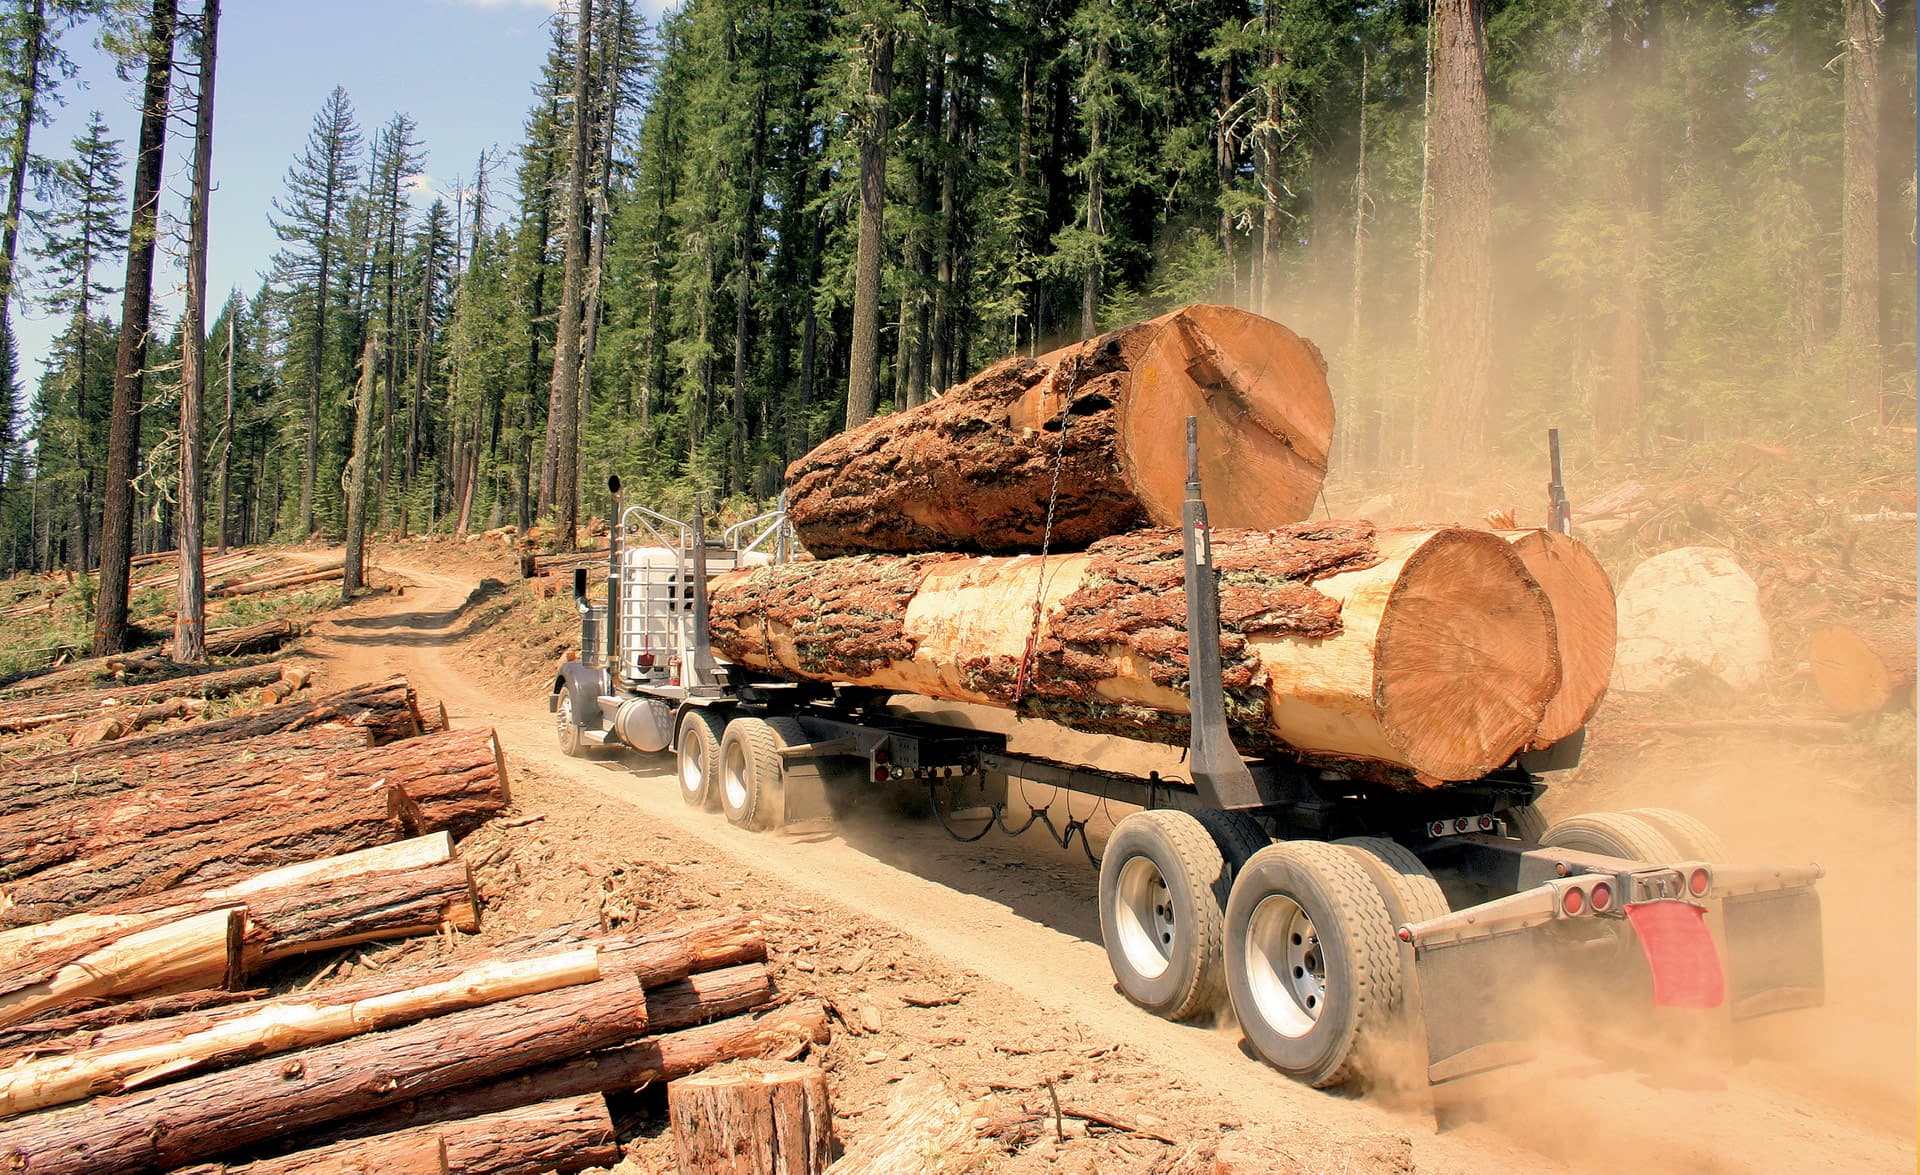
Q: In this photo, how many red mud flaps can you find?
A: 1